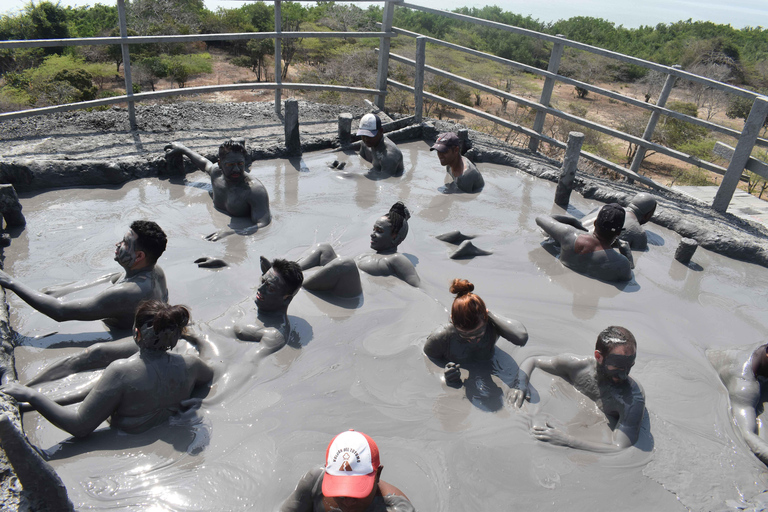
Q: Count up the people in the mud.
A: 13